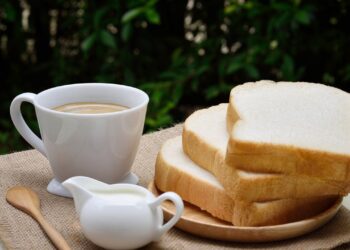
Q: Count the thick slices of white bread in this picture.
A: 3